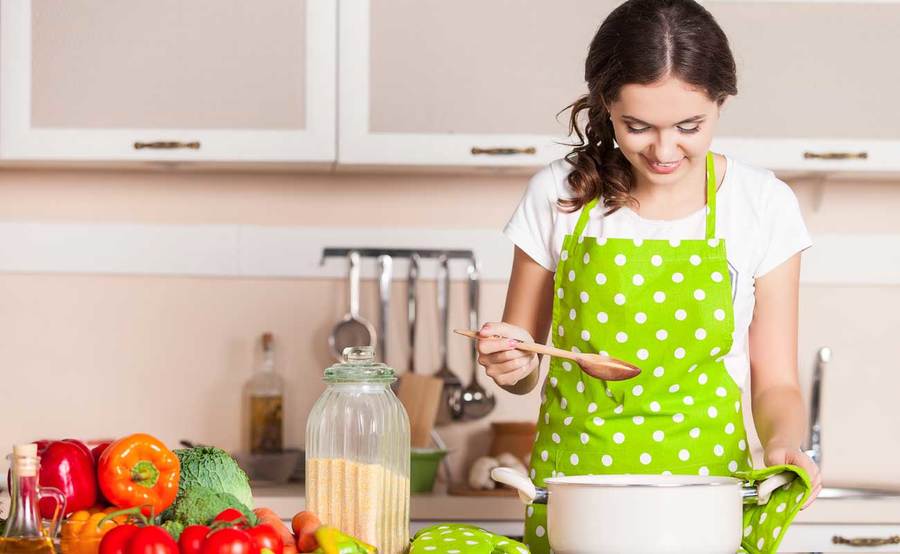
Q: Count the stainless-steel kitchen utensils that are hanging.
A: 5